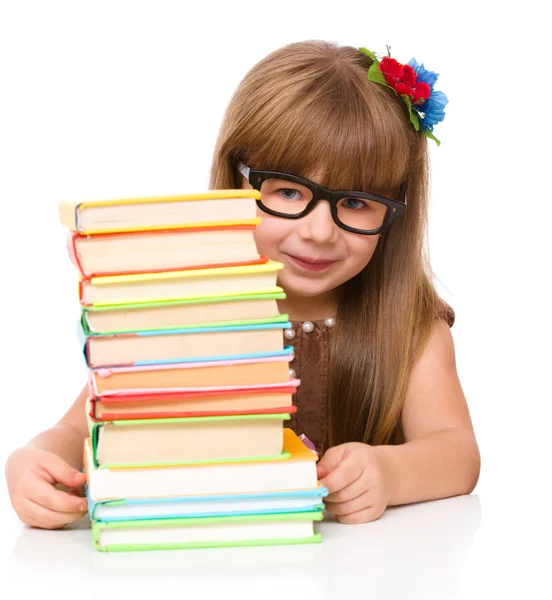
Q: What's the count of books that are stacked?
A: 11